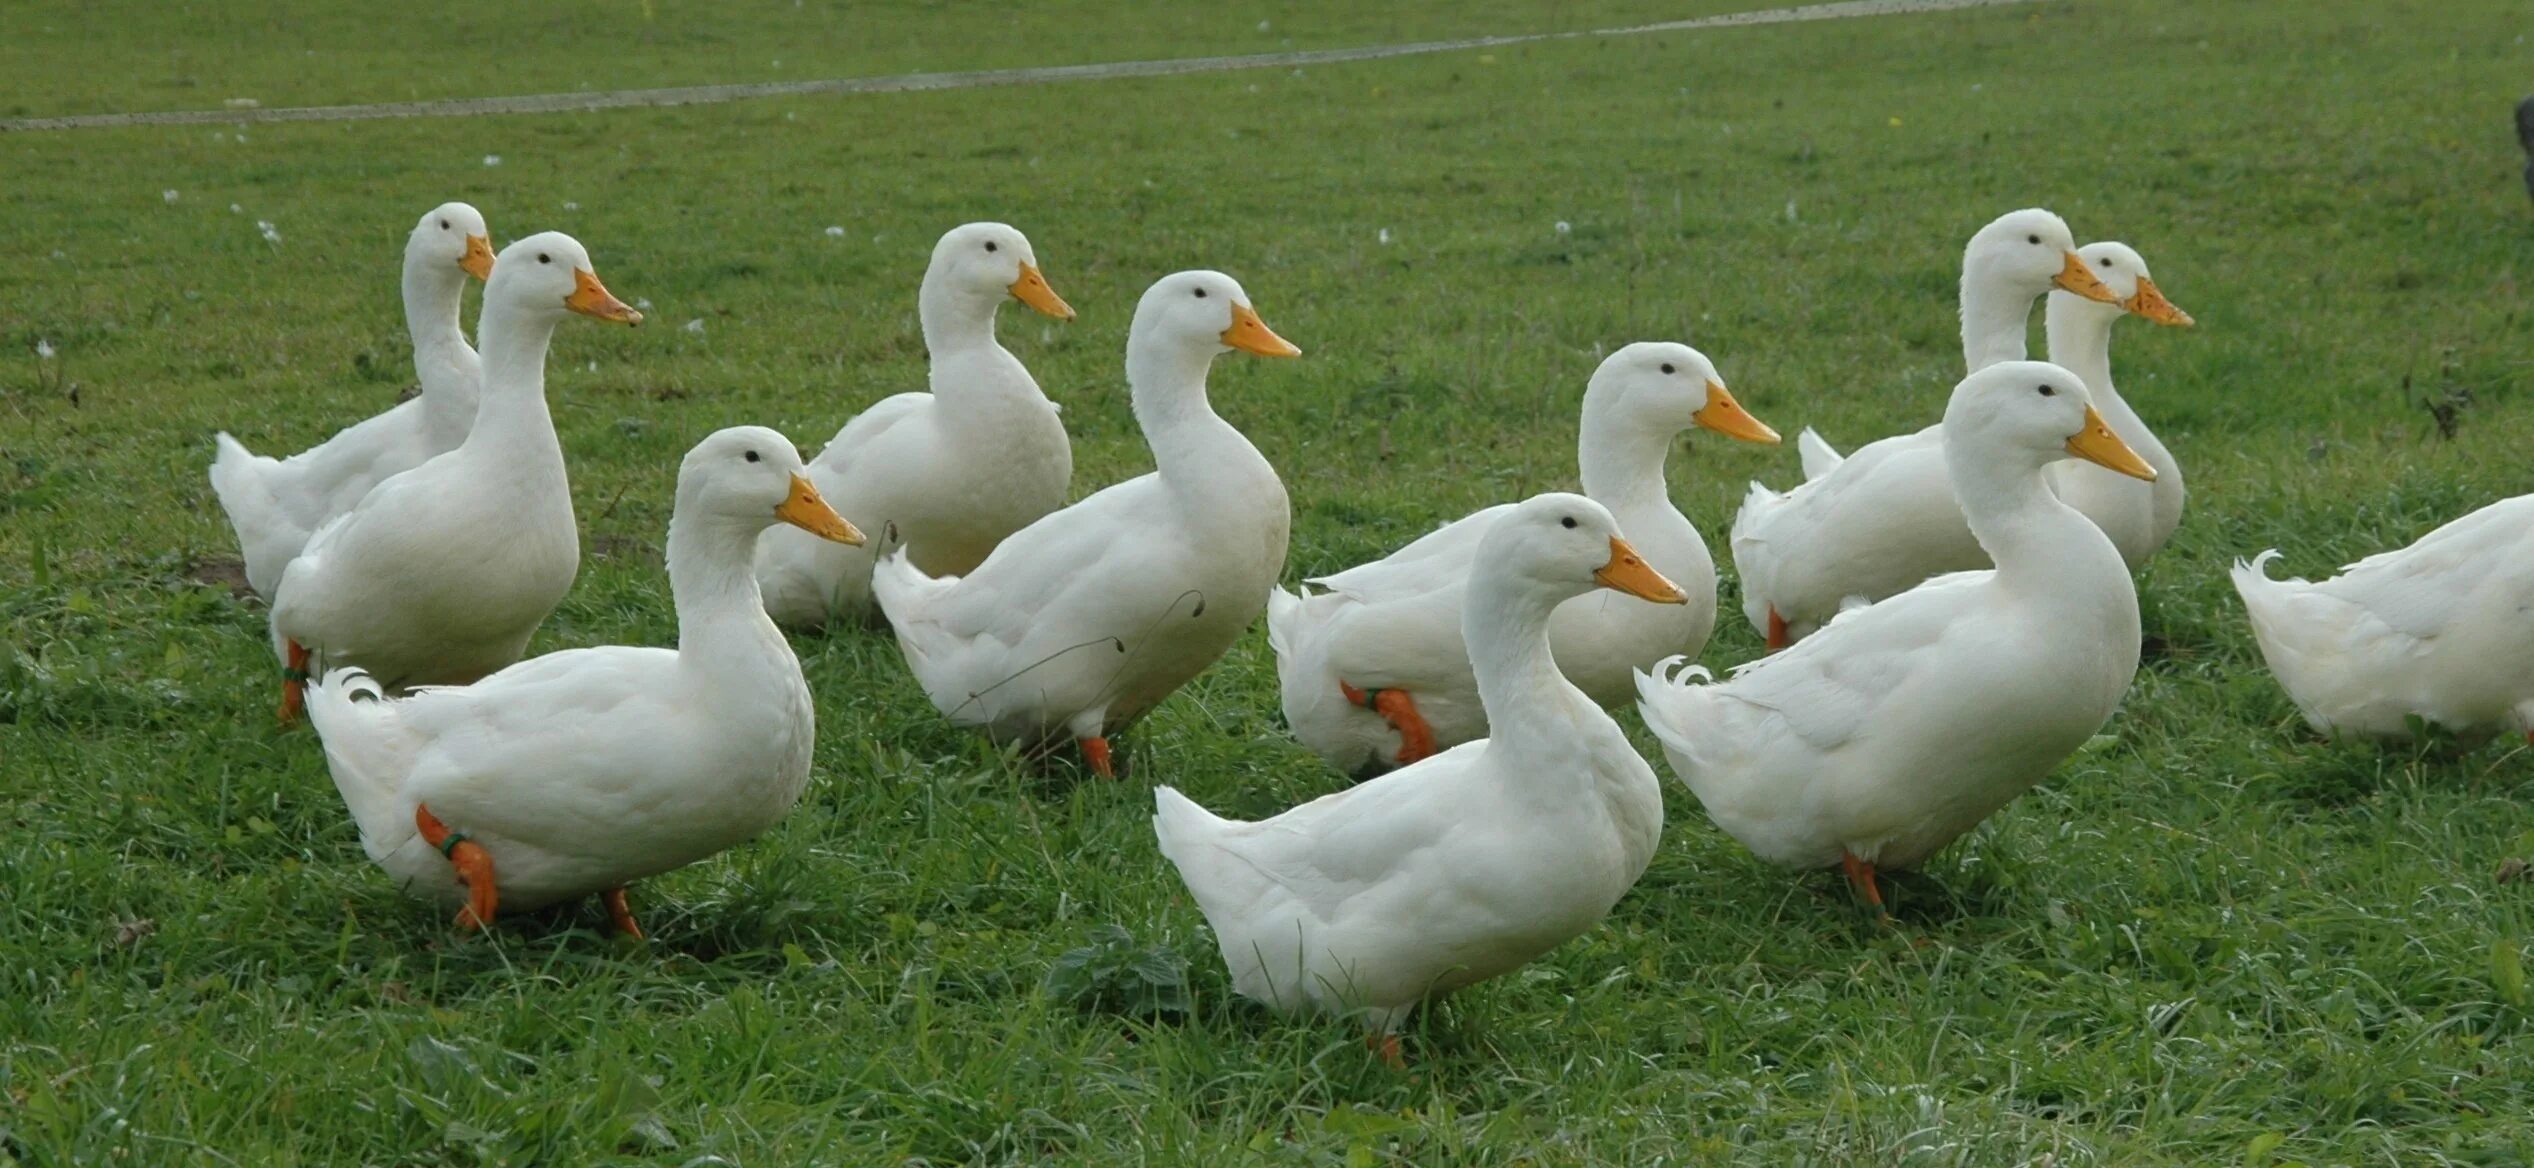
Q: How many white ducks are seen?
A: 11